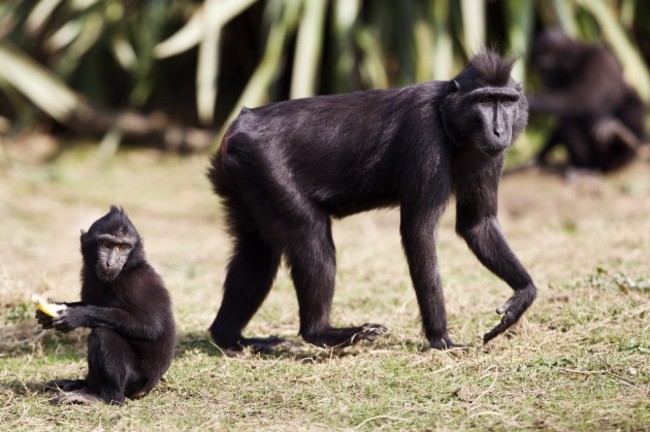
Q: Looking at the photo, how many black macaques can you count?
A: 3